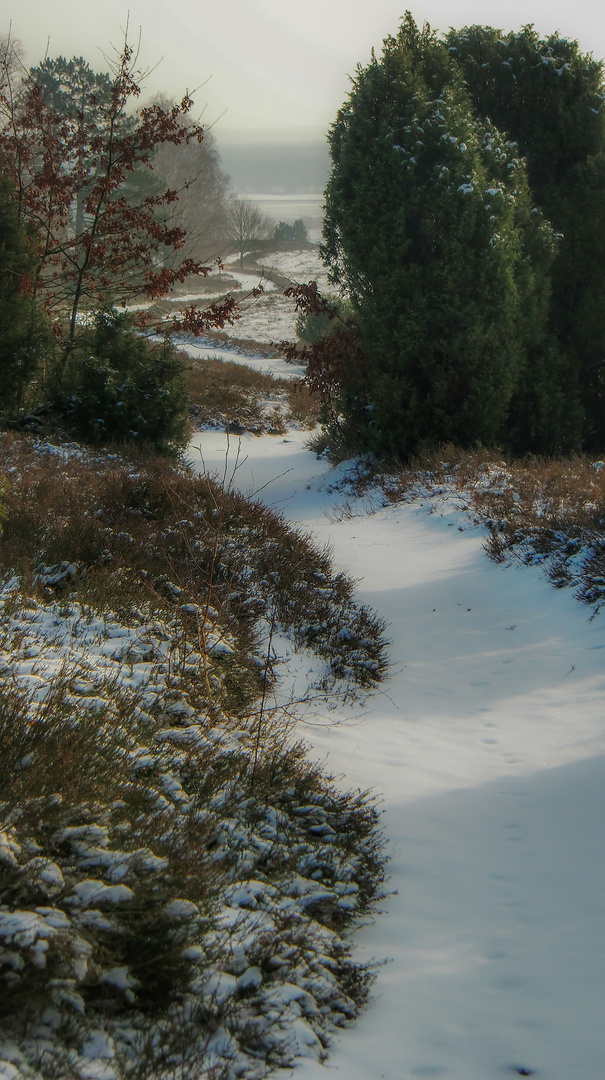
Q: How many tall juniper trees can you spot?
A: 2